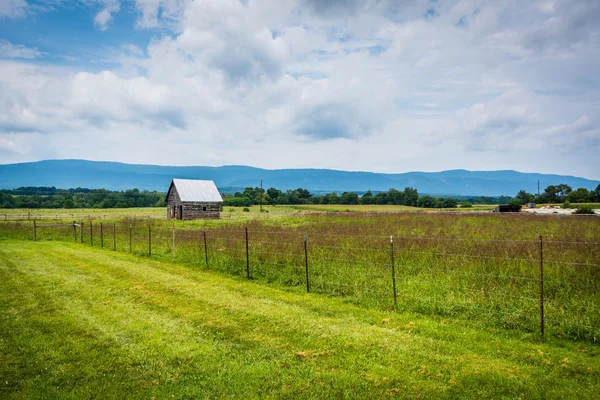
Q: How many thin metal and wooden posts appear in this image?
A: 14